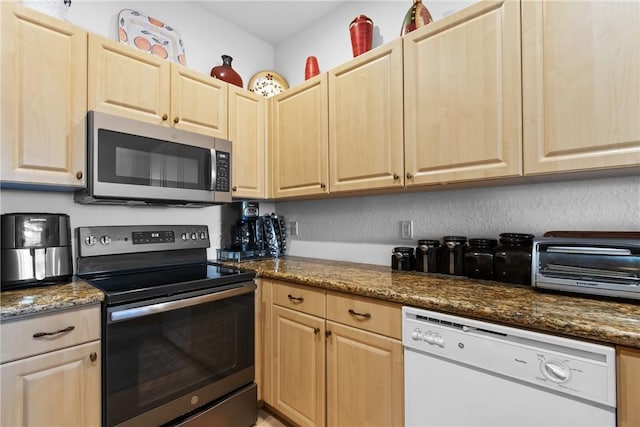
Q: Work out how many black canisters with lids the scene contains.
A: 5